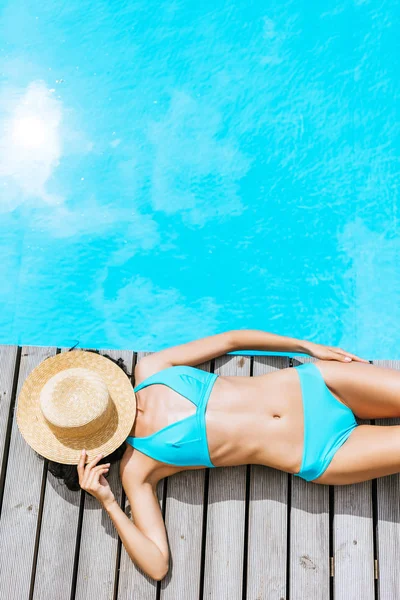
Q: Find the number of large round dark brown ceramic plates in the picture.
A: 0